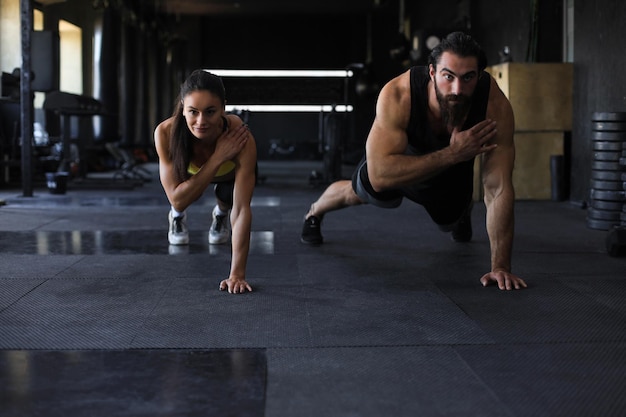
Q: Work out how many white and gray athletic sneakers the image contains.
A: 2